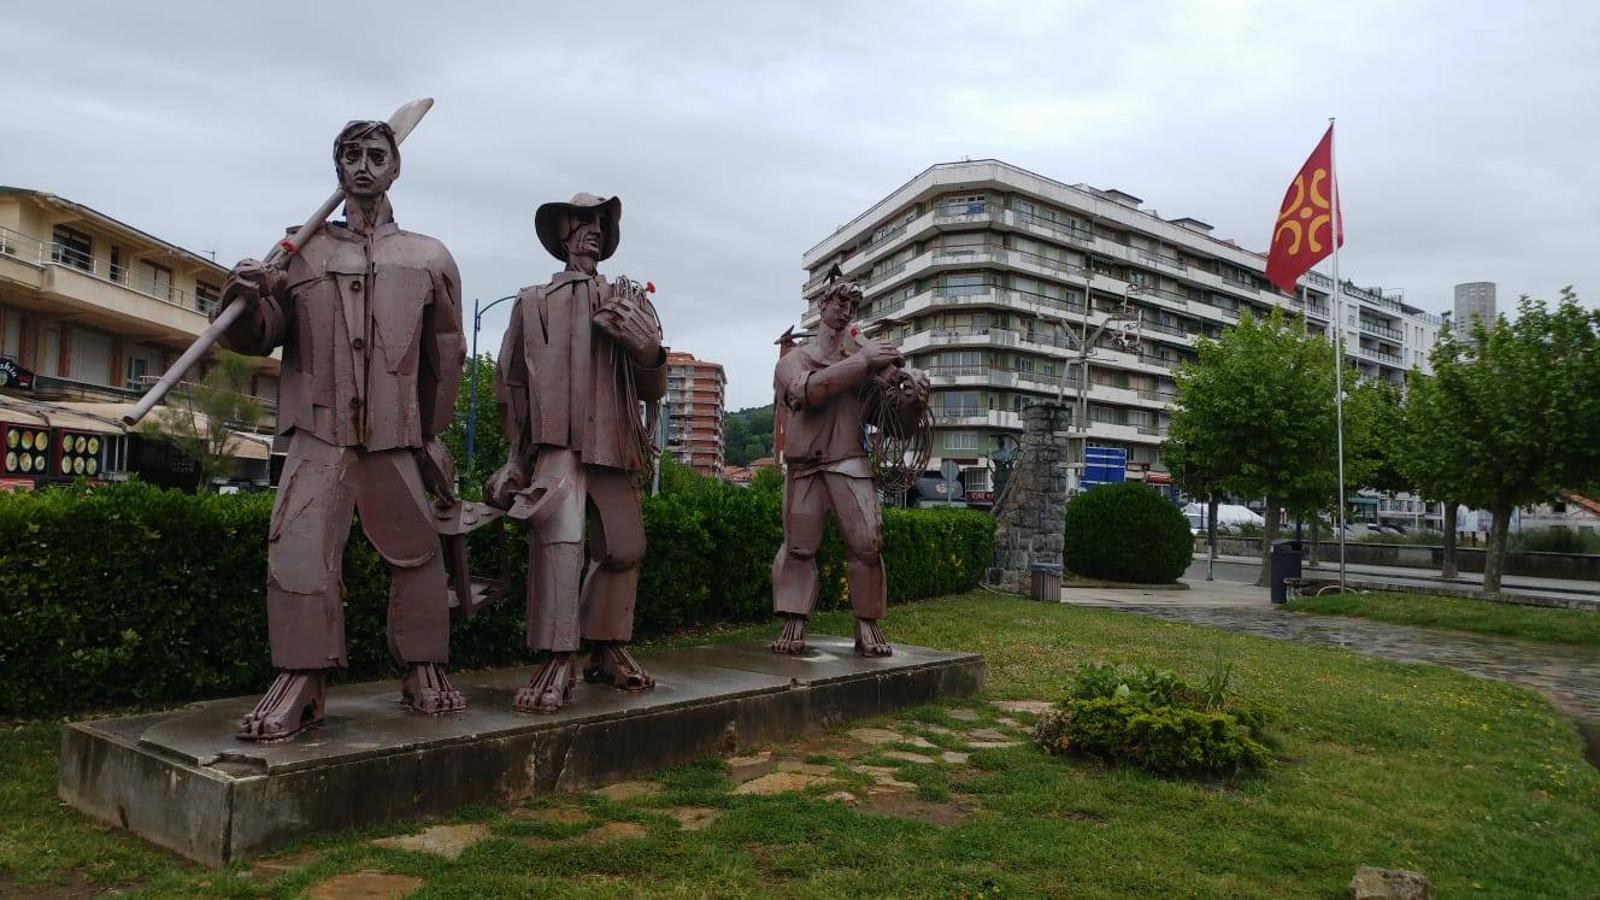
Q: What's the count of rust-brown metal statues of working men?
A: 3